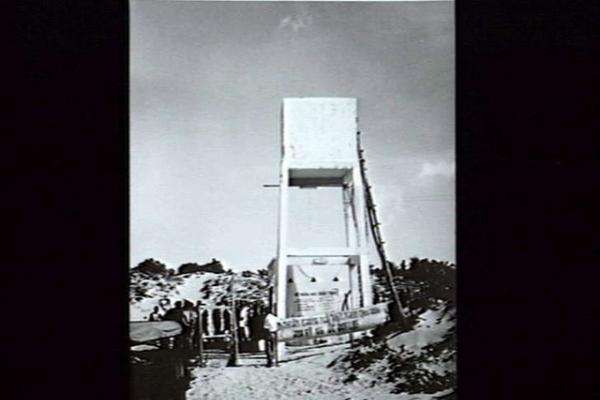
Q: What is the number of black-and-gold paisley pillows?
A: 0